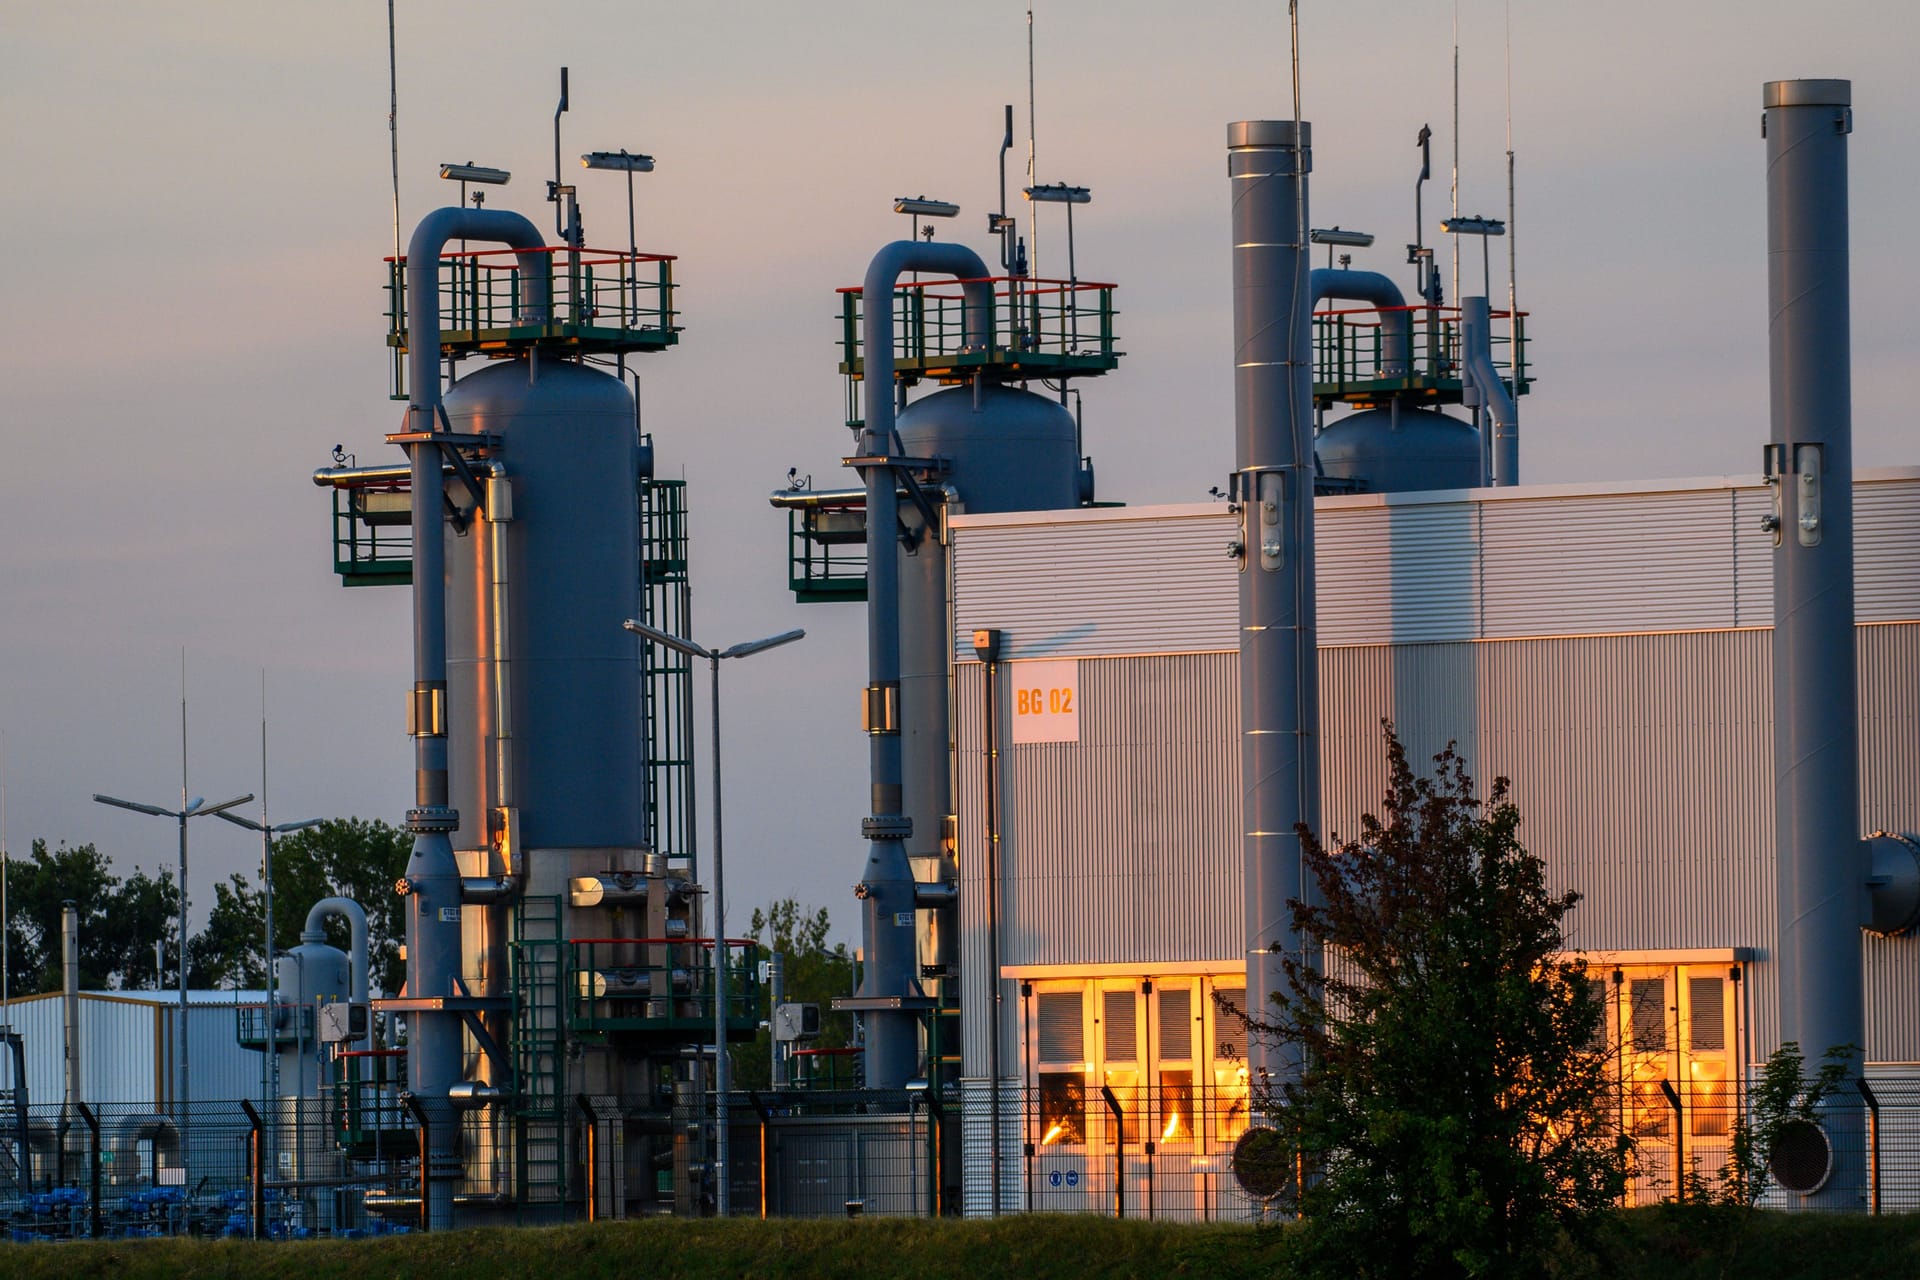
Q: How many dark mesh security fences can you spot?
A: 1